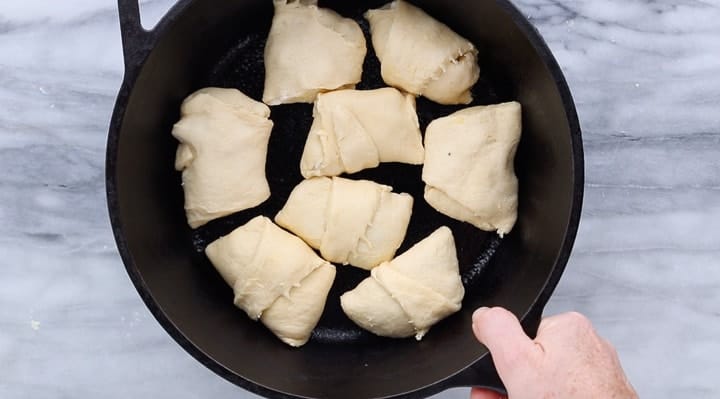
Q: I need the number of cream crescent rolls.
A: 8